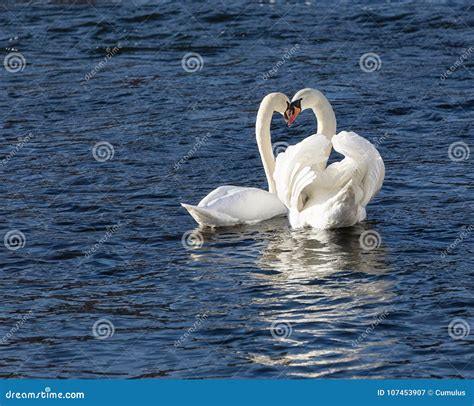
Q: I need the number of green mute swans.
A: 0